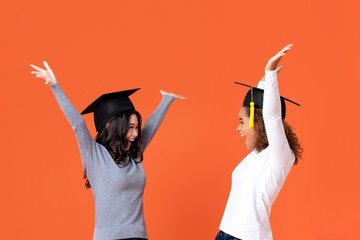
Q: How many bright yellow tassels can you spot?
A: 1